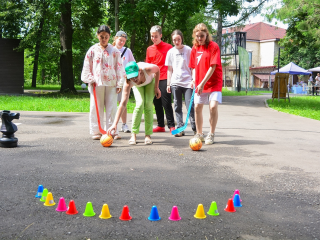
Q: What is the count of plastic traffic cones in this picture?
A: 15